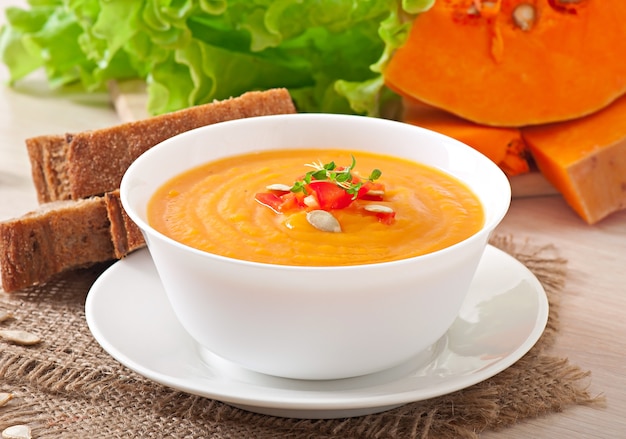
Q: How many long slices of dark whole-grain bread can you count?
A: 2